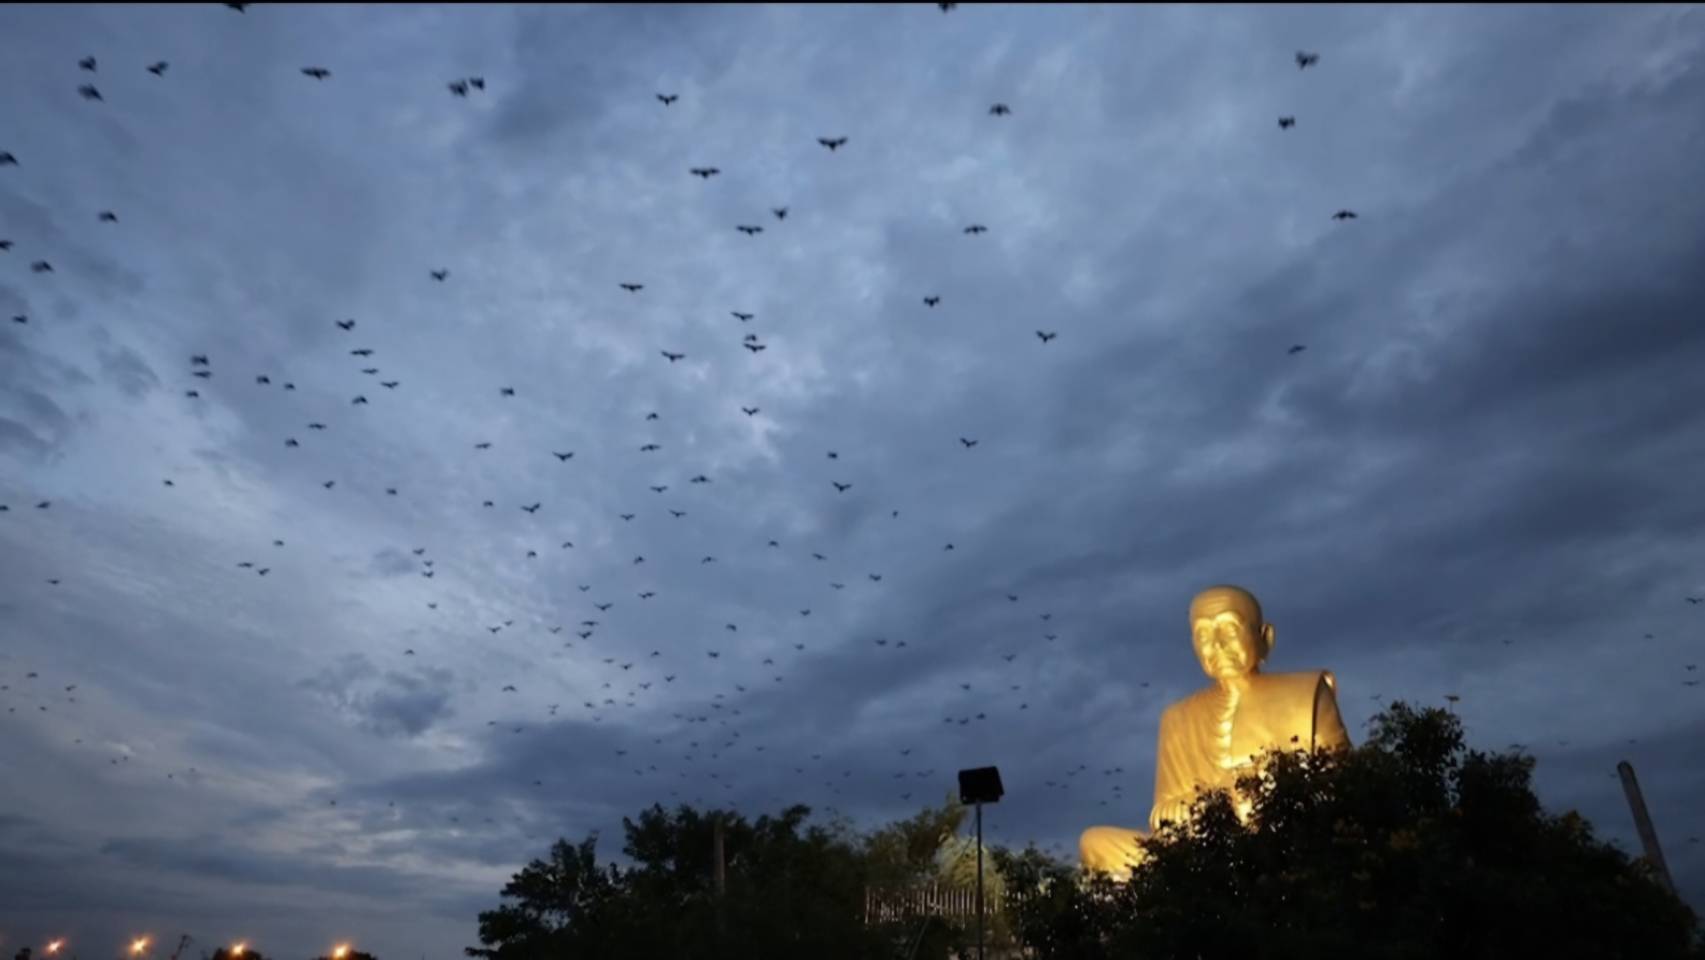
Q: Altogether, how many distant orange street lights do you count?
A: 4